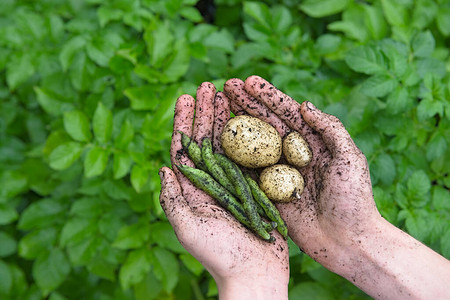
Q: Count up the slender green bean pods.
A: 5